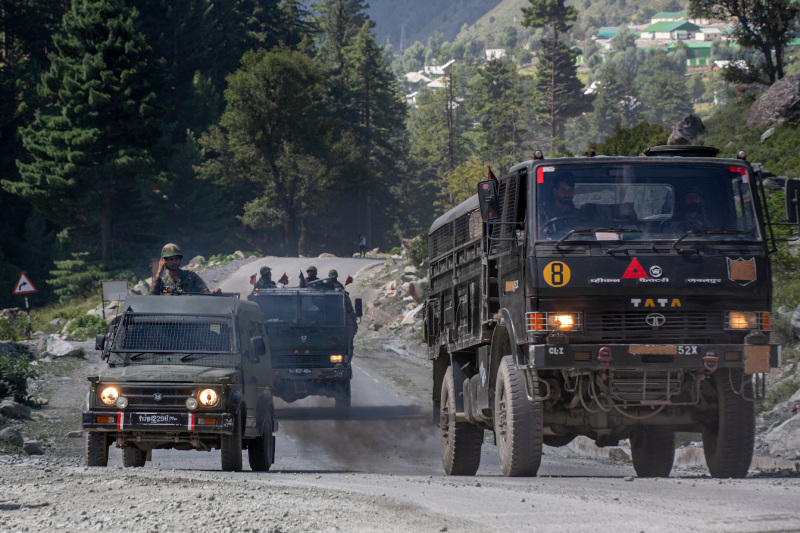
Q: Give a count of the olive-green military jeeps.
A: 1